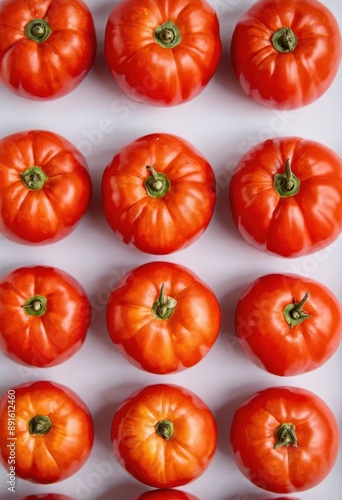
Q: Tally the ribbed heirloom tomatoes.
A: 12